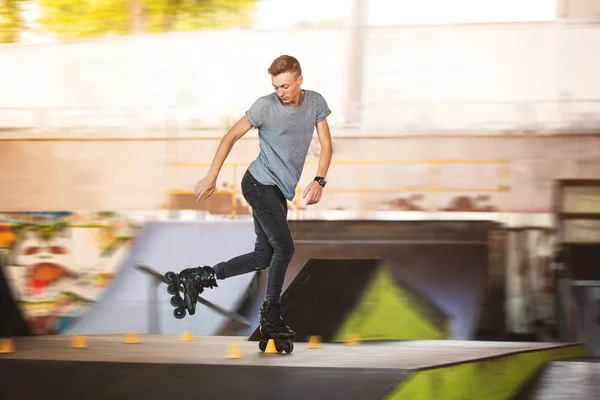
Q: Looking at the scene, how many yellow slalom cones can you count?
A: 8